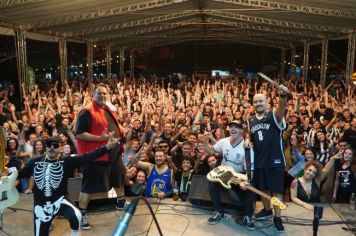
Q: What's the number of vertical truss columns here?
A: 11